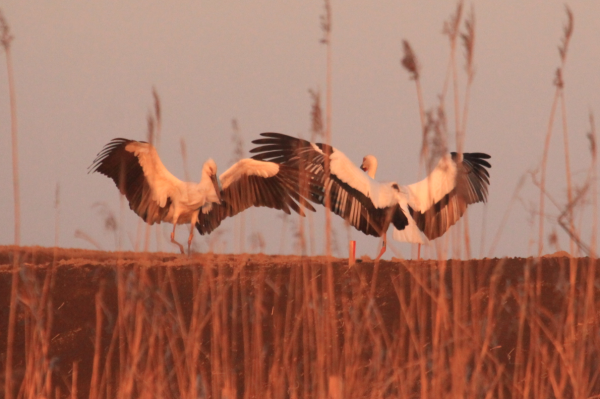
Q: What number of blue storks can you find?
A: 0